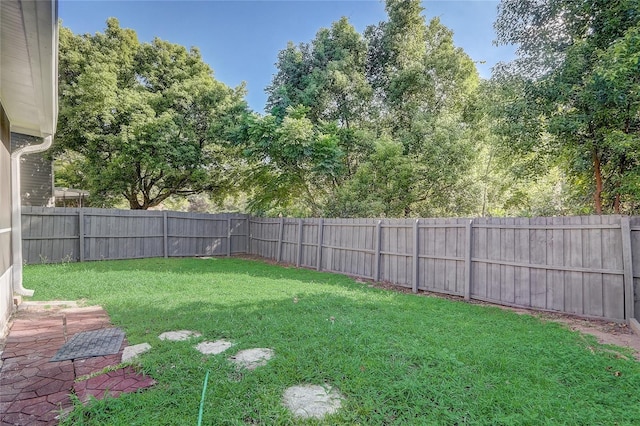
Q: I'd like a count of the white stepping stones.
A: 5